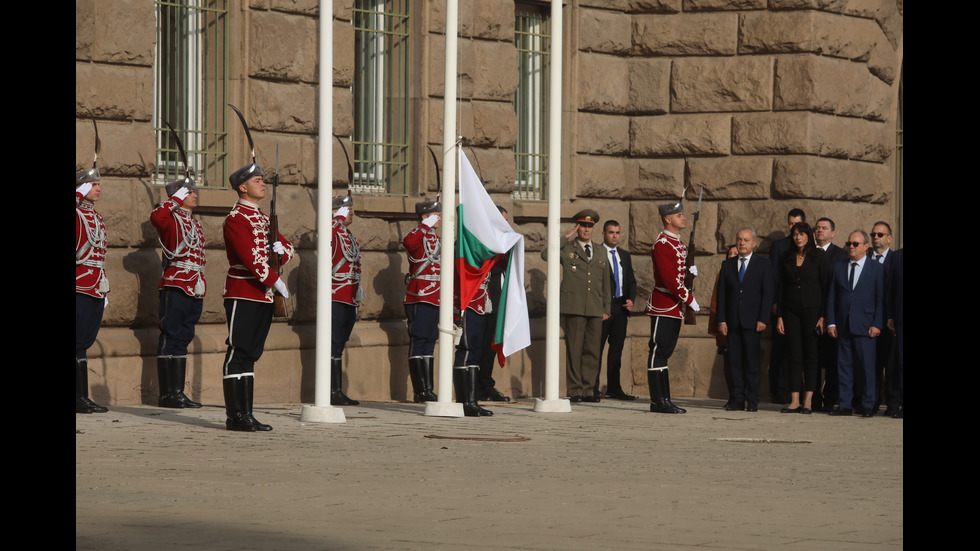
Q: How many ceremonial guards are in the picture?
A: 7